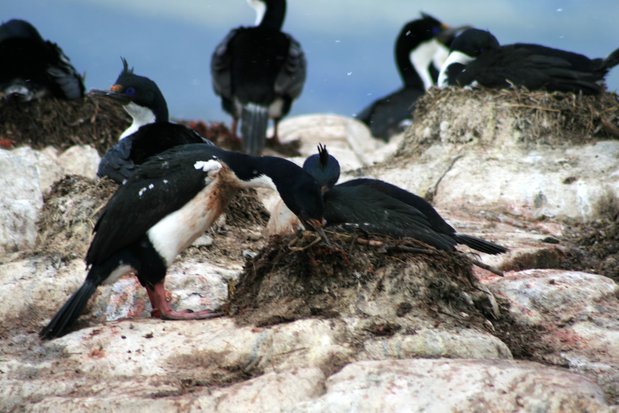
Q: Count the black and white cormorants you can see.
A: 7